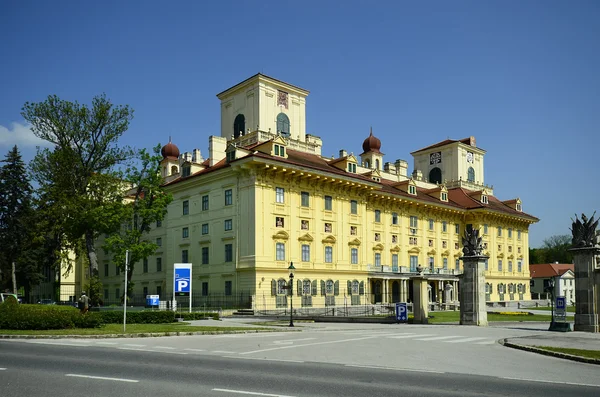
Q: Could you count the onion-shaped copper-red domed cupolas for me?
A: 2